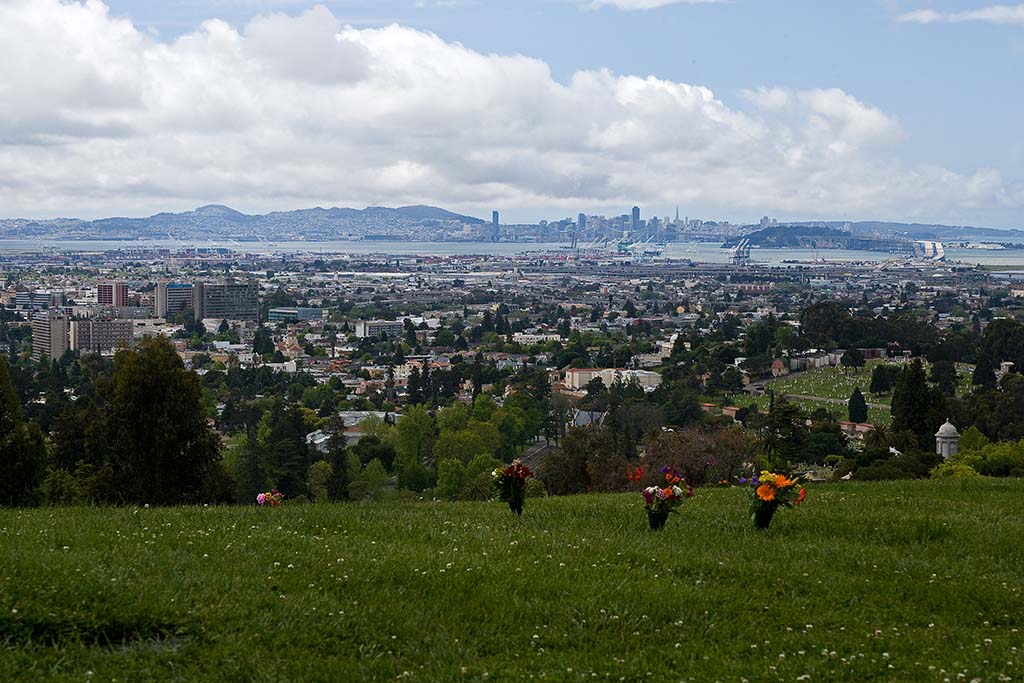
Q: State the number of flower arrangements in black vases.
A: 3